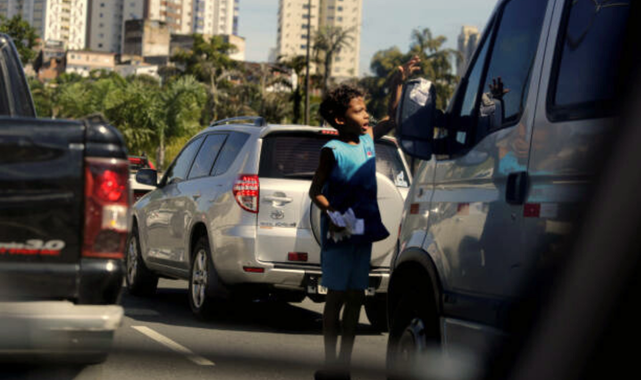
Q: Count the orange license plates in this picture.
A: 0